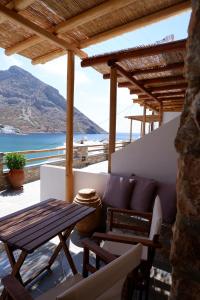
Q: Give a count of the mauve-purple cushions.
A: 3